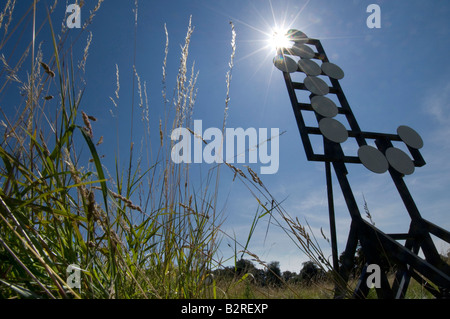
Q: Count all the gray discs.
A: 11